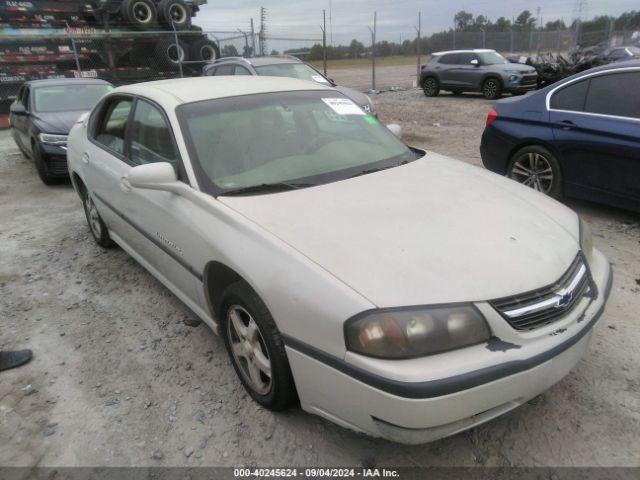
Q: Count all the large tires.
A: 4